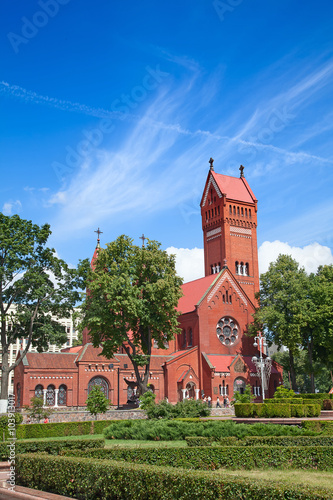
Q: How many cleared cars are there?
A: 0